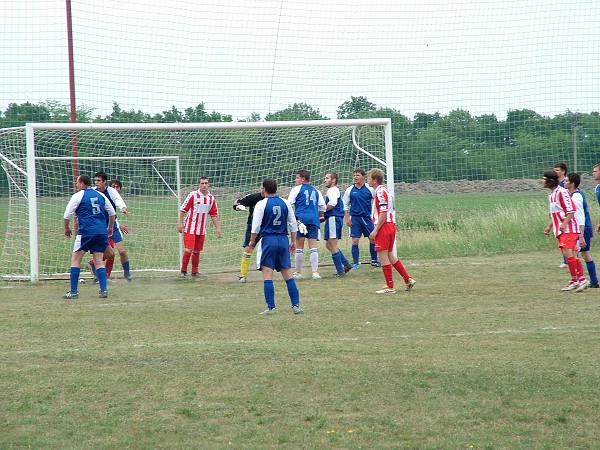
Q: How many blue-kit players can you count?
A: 9